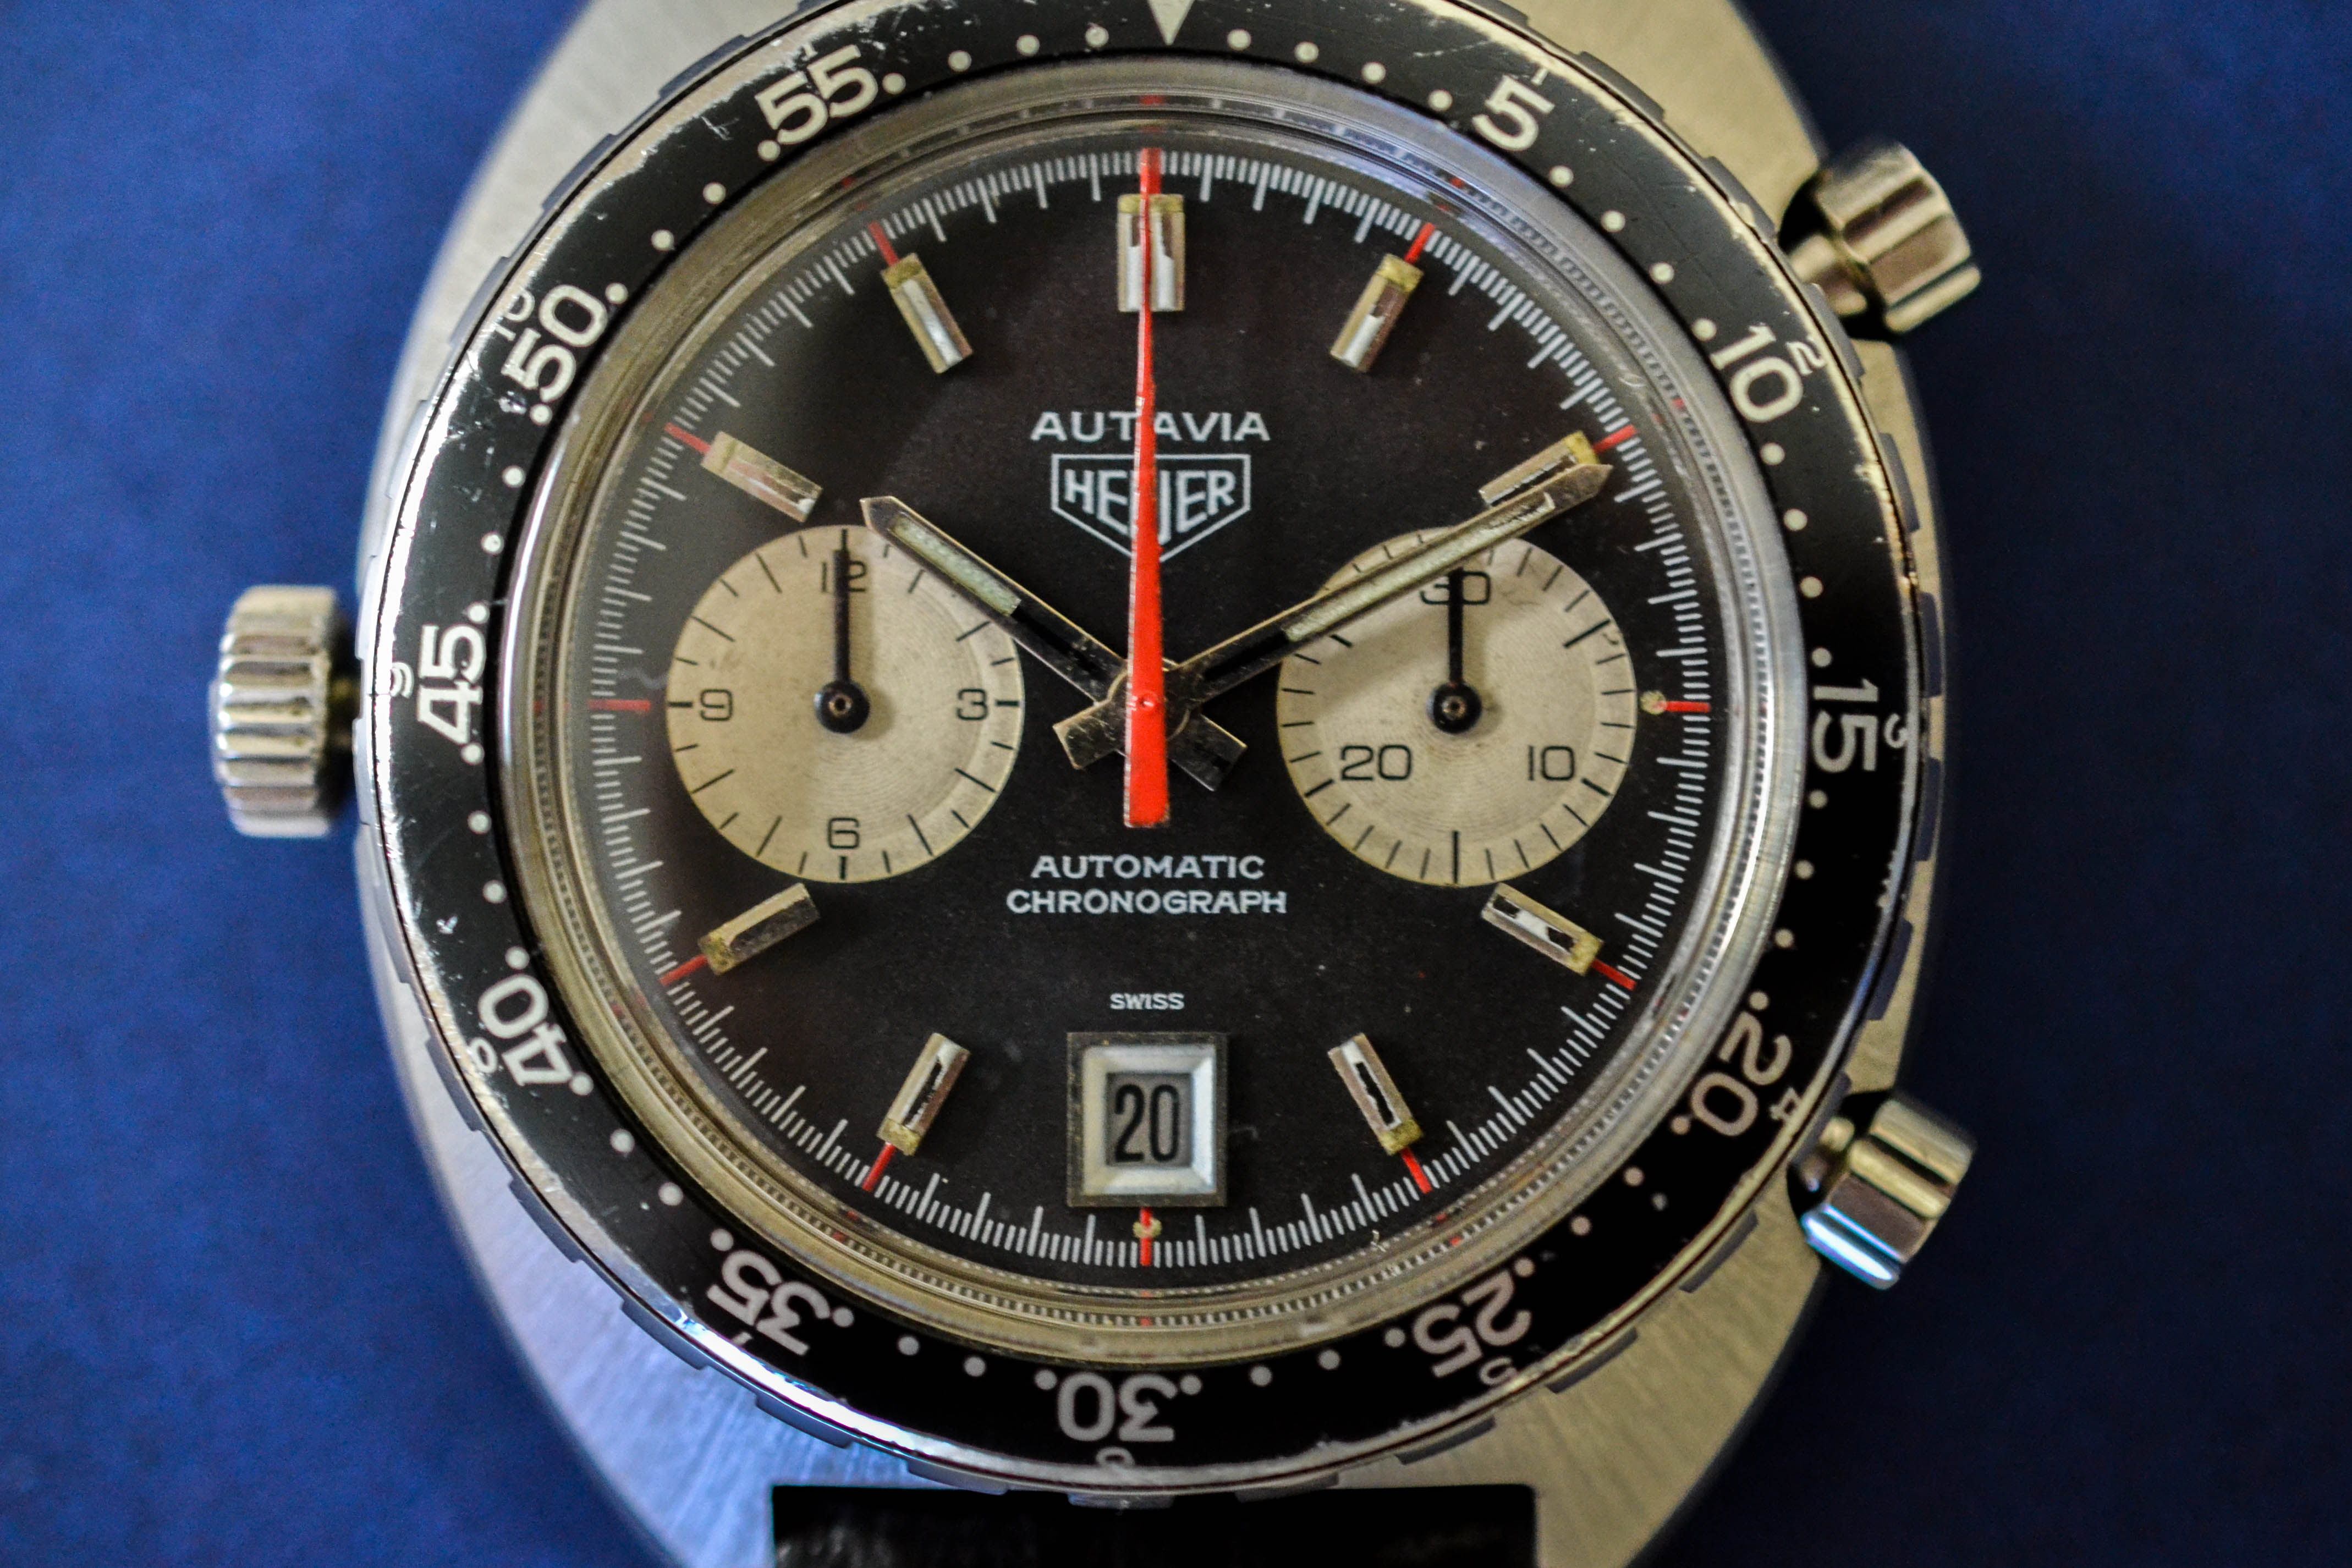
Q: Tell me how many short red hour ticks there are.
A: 12